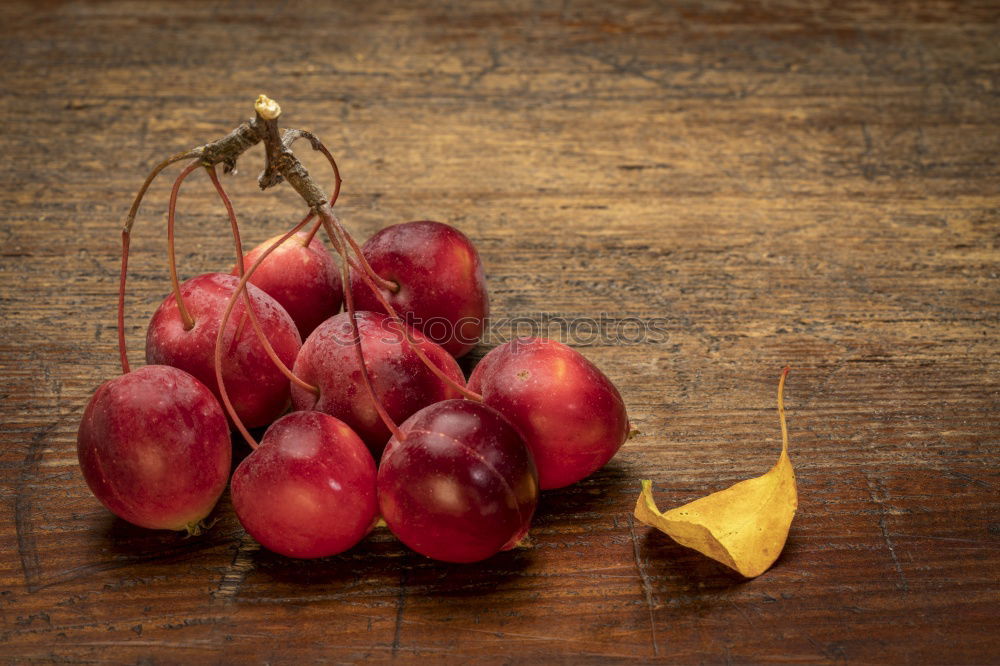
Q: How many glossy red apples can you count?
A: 8